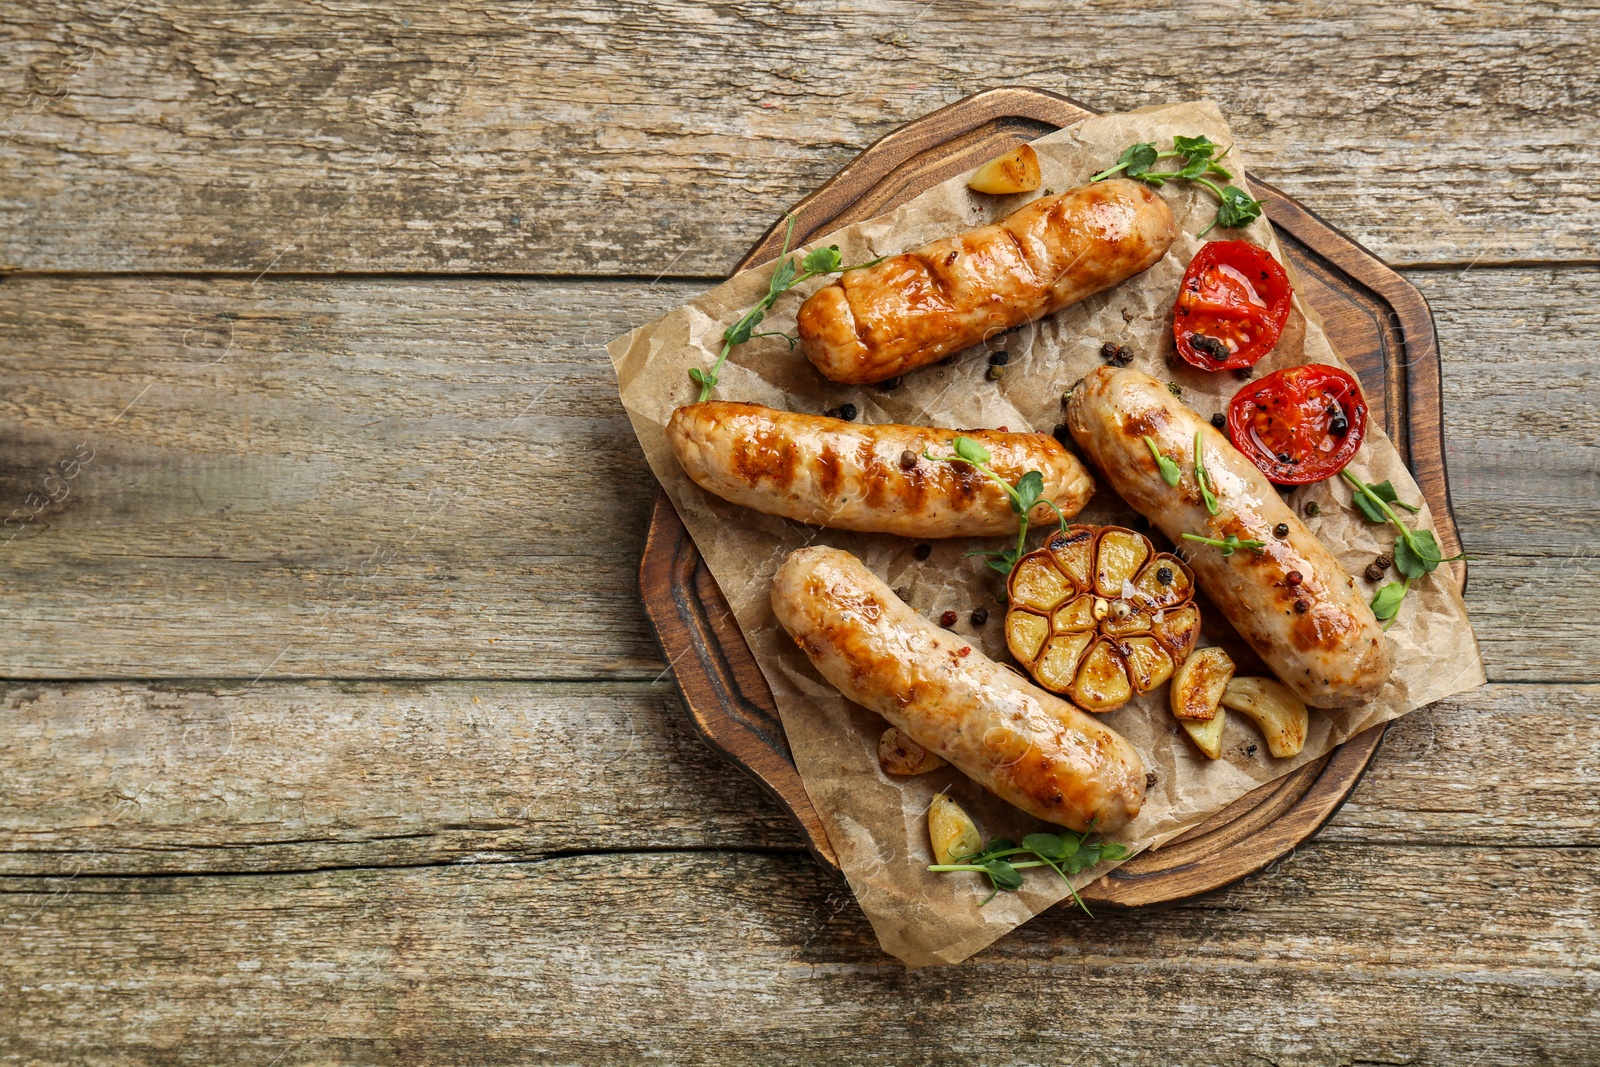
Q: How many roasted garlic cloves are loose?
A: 6